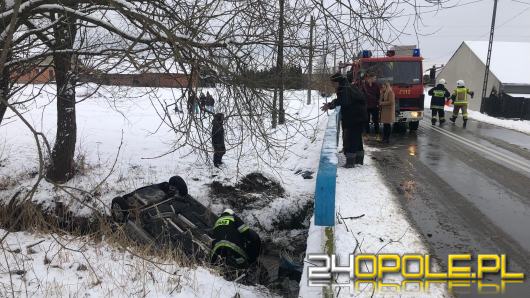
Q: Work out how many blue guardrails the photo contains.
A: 1